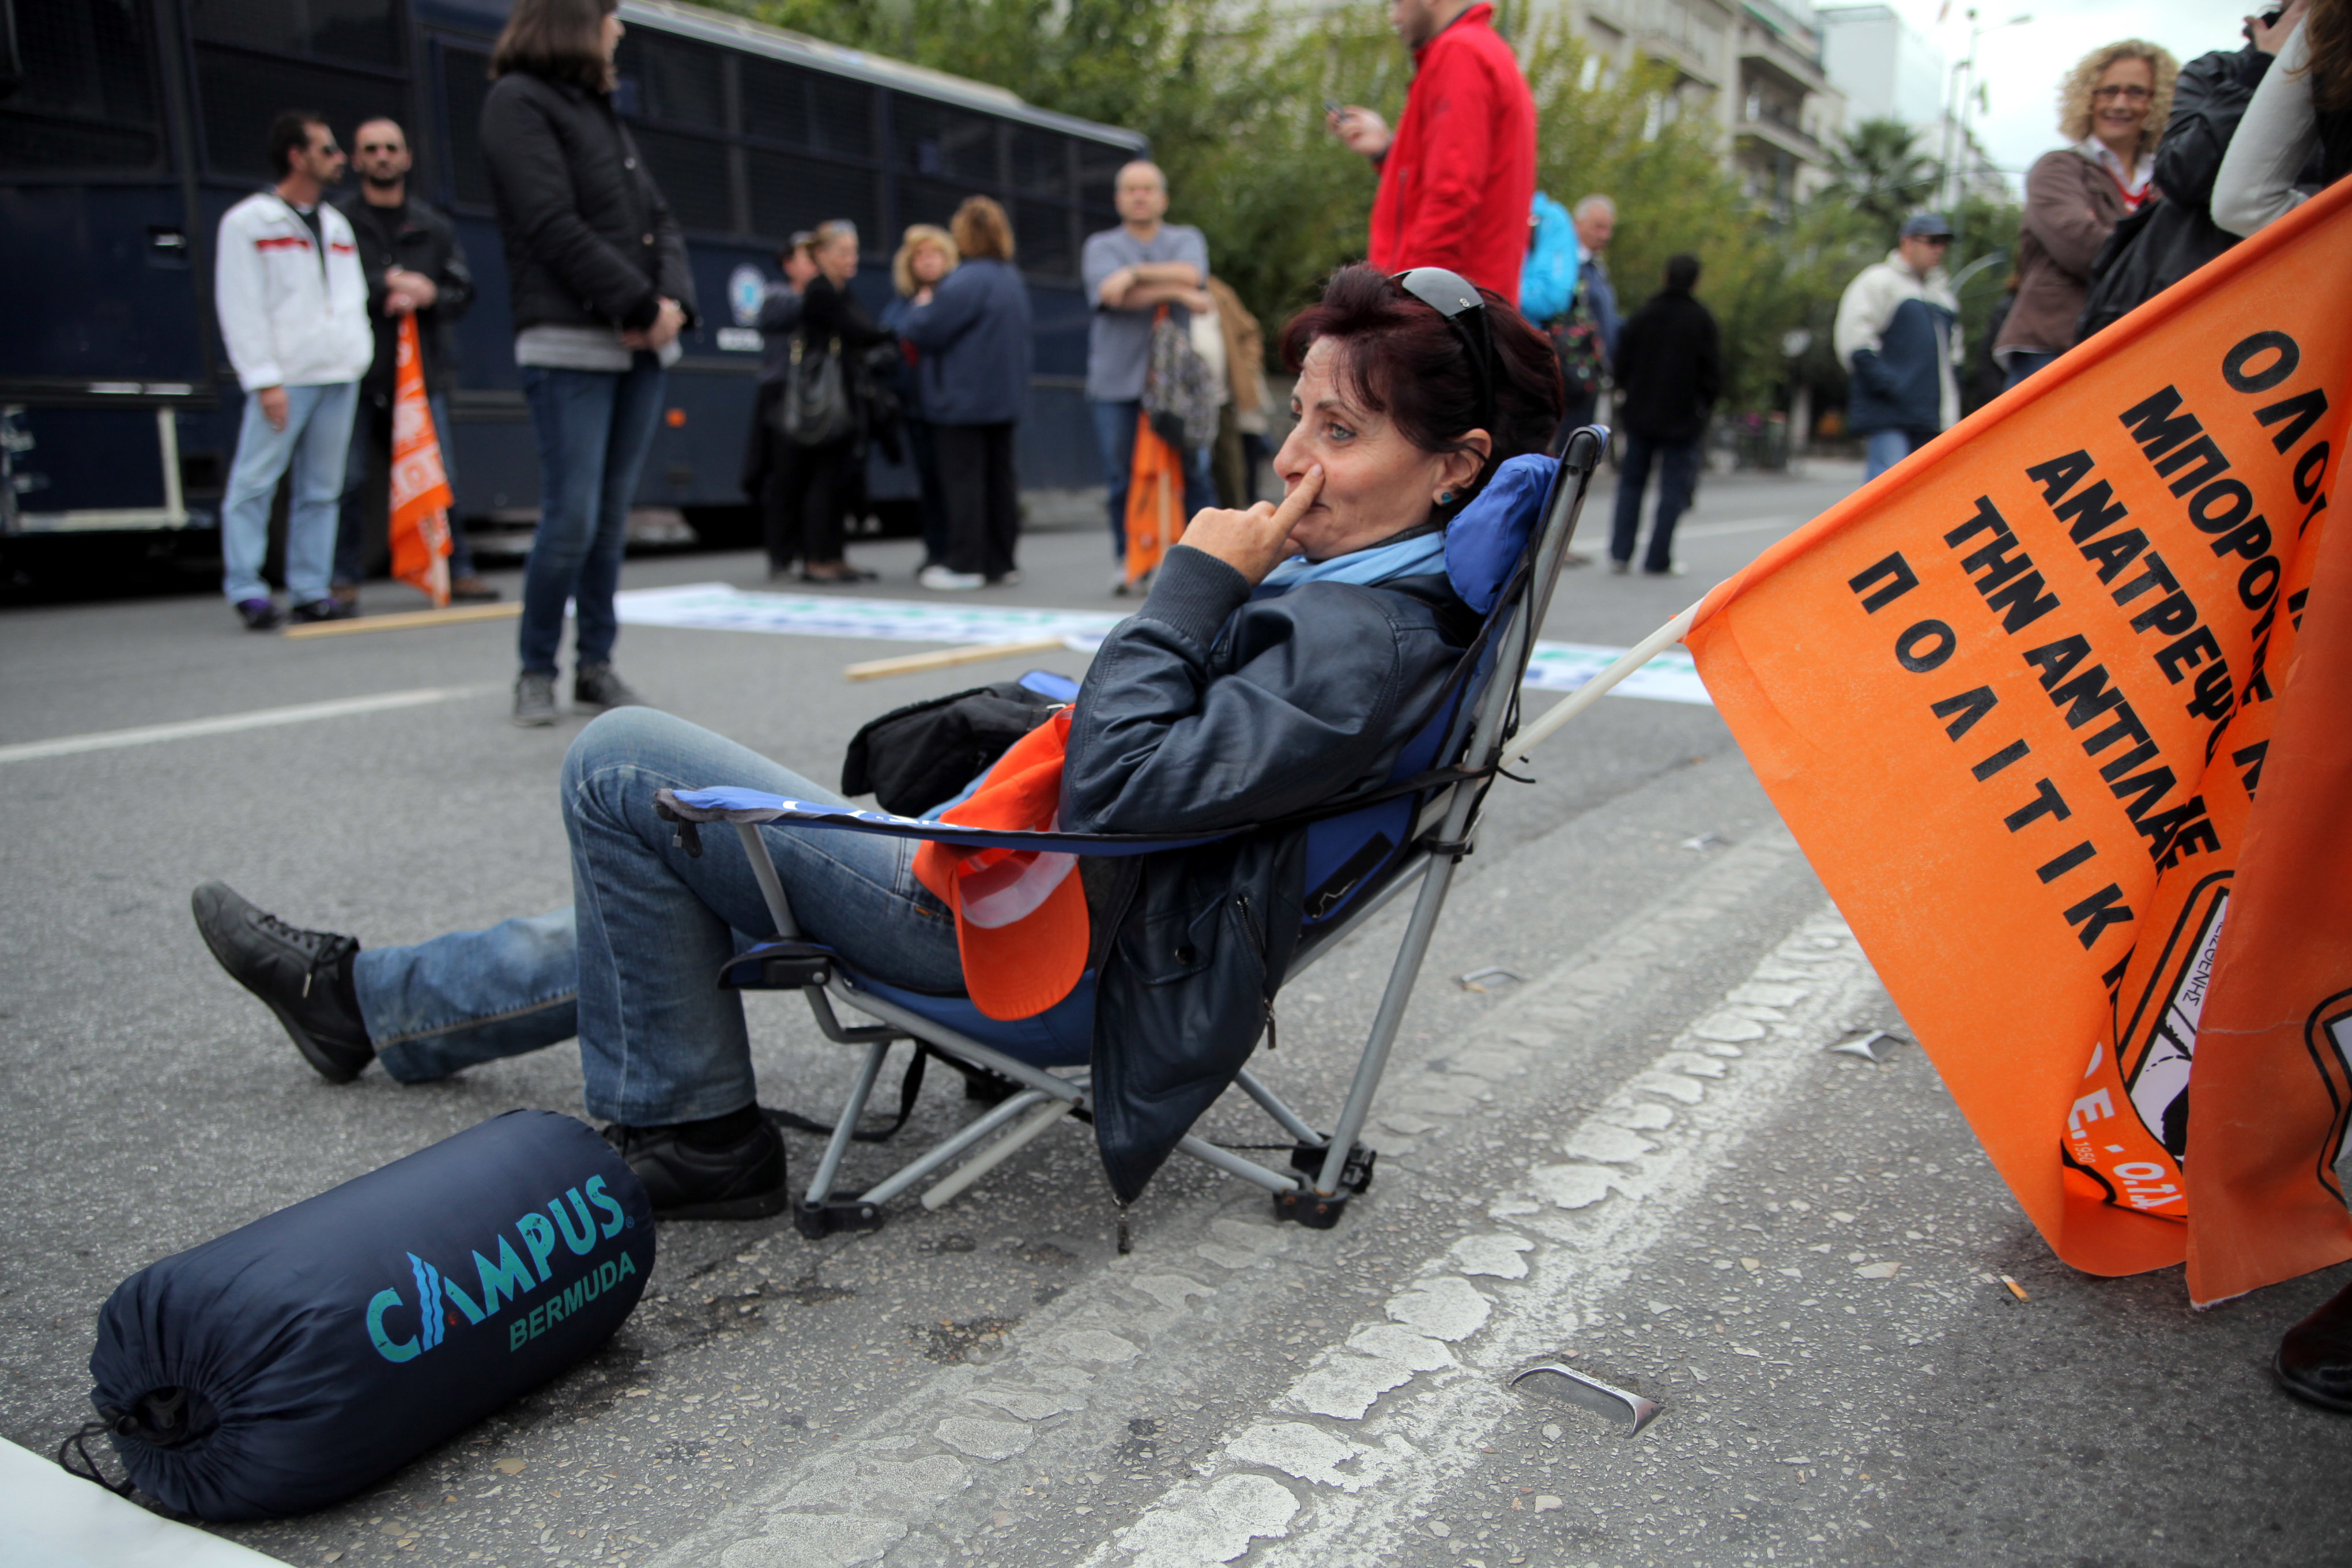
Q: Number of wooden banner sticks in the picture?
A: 2